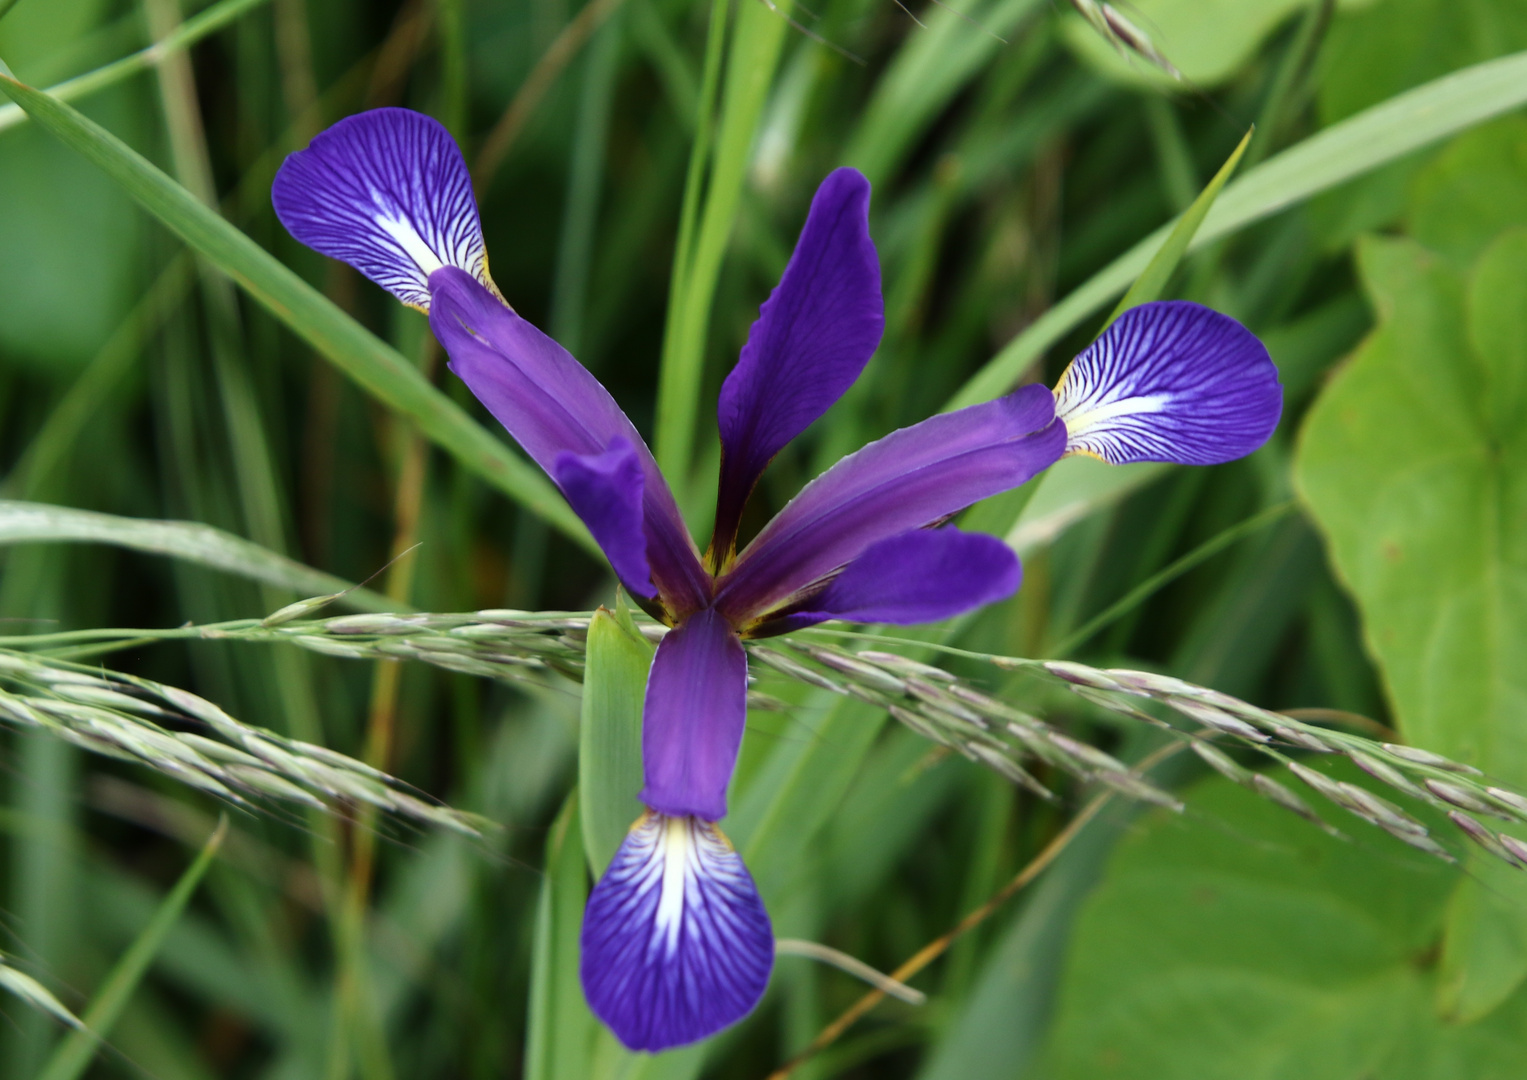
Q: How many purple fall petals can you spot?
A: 3